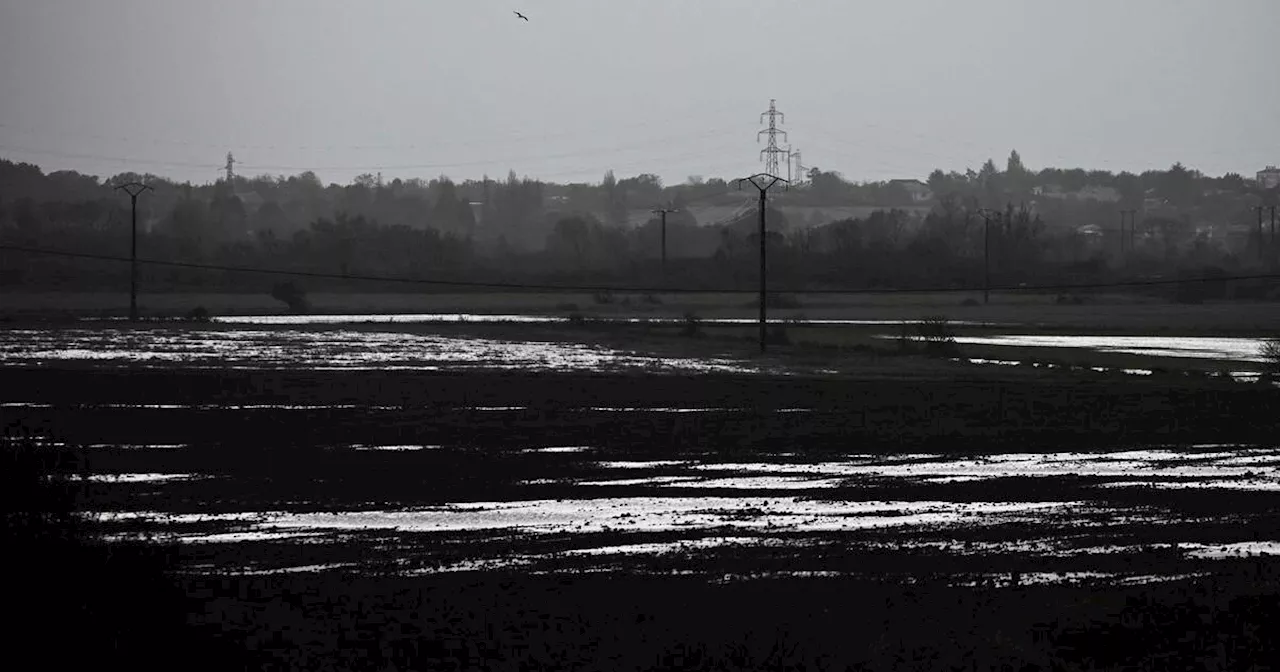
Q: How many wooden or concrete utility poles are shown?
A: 8